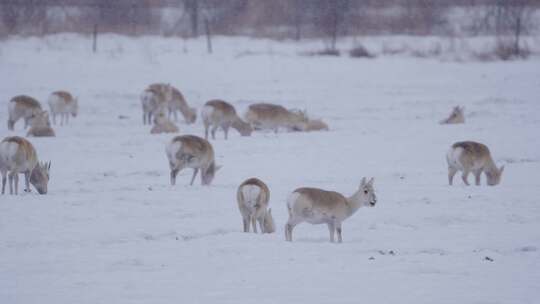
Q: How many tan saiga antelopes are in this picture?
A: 15